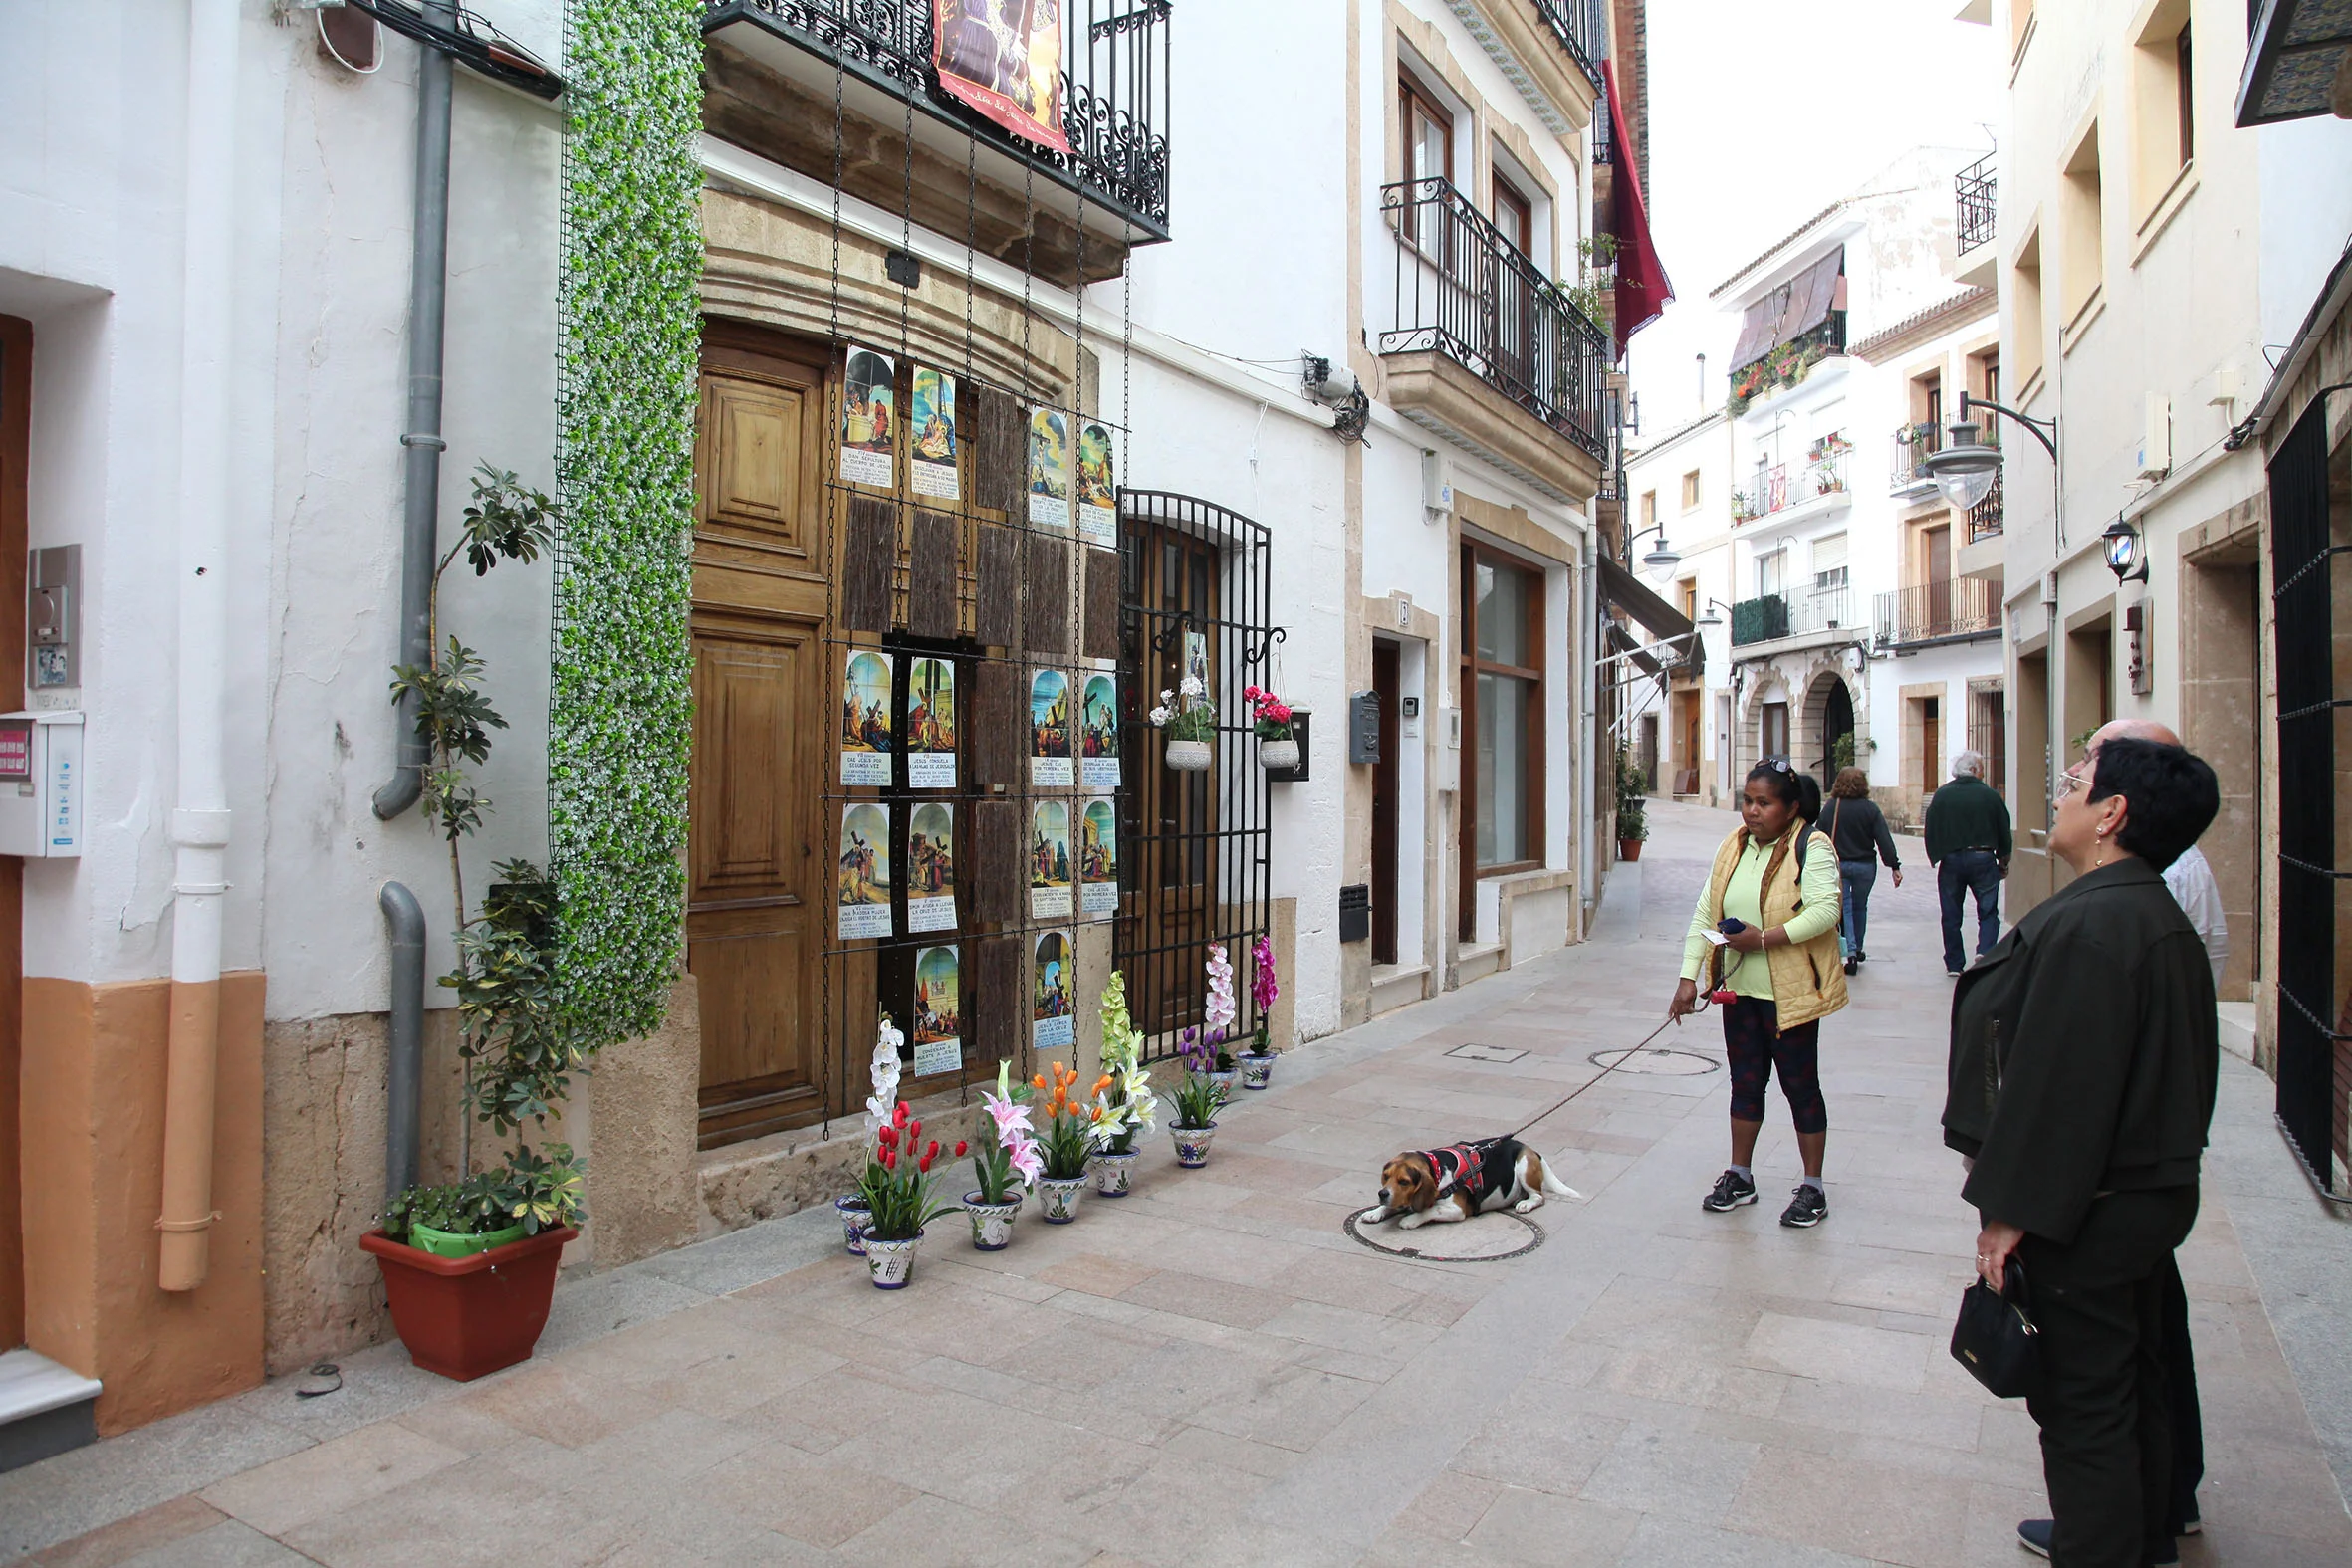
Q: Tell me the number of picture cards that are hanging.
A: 14